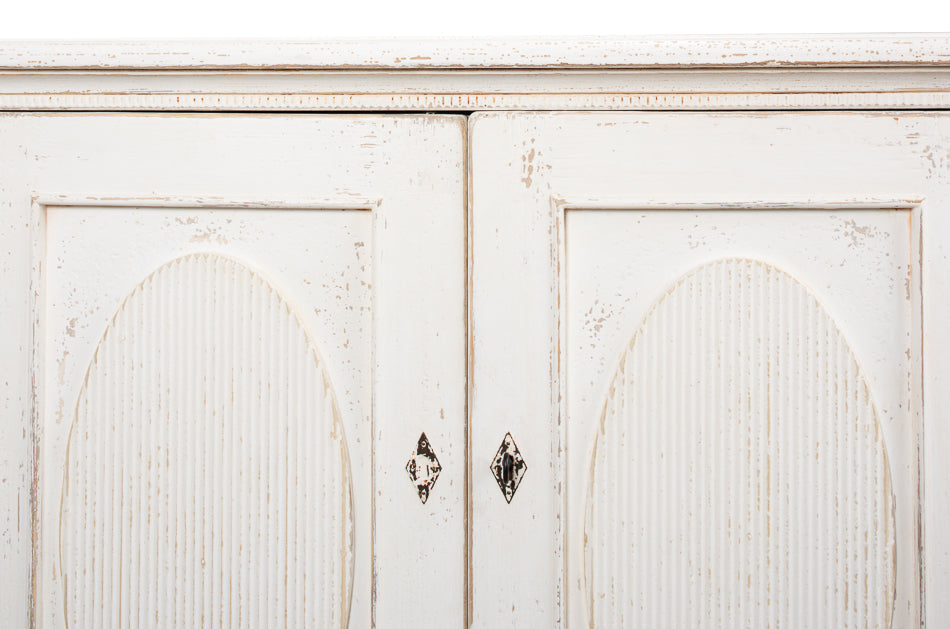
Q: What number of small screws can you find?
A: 4